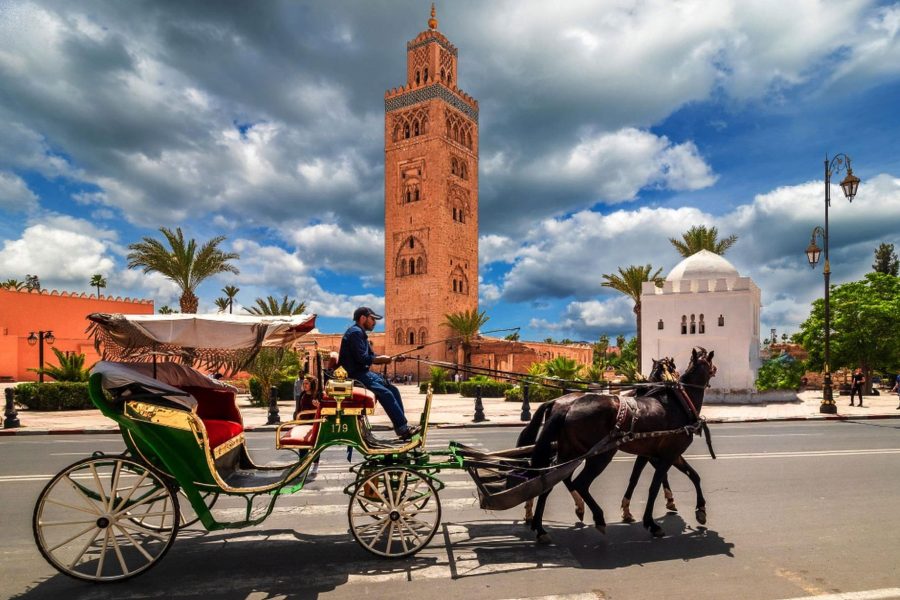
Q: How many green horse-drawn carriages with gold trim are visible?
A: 1